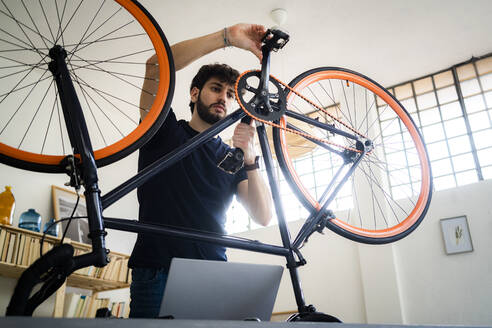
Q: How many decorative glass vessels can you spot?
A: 3